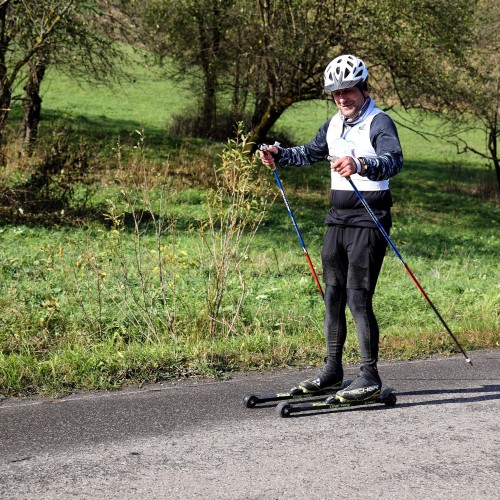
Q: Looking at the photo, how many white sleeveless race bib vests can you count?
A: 1